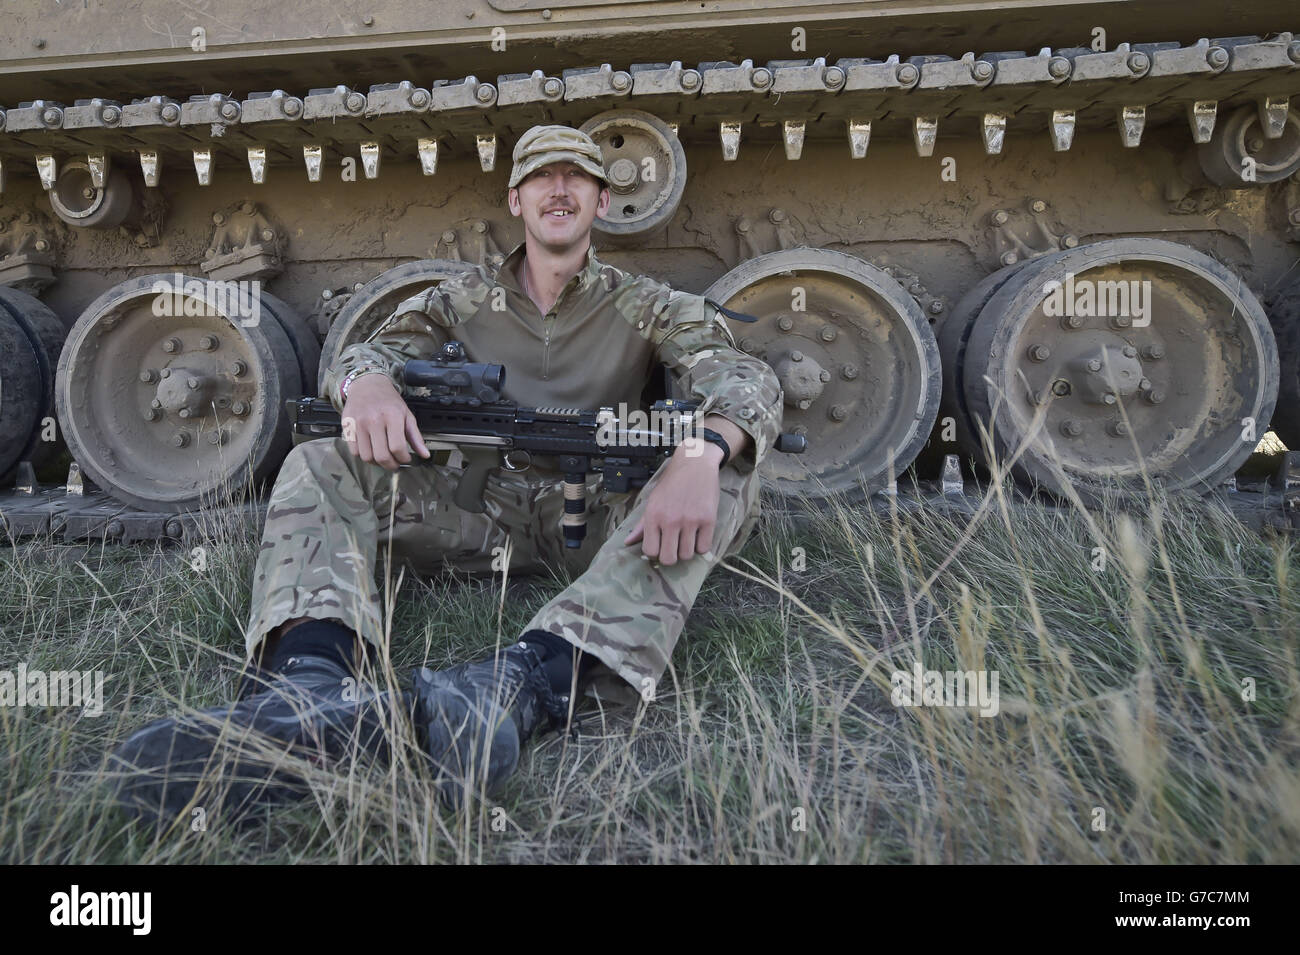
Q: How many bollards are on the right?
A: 0